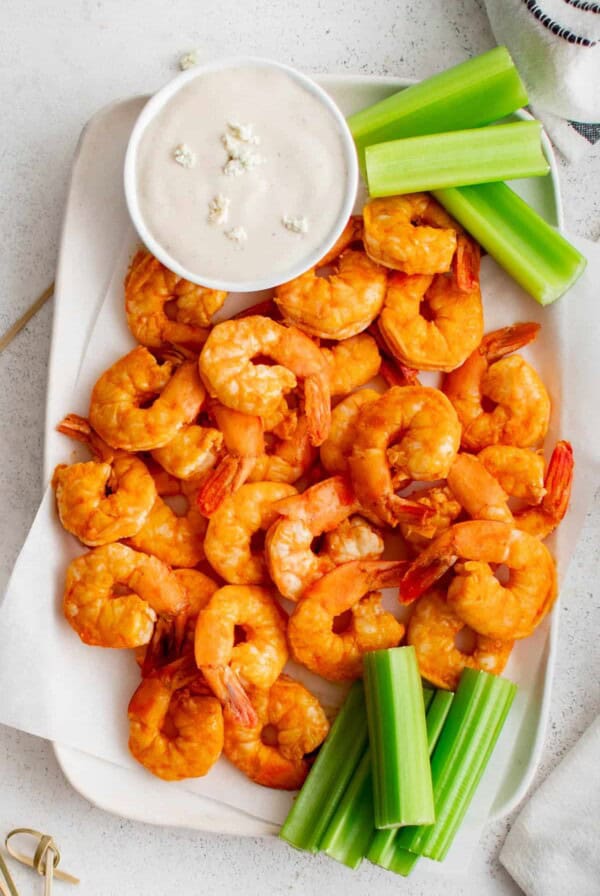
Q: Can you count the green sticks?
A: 8